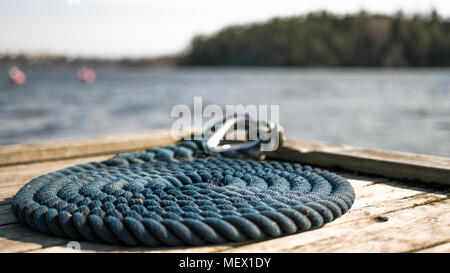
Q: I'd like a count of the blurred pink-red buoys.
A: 2